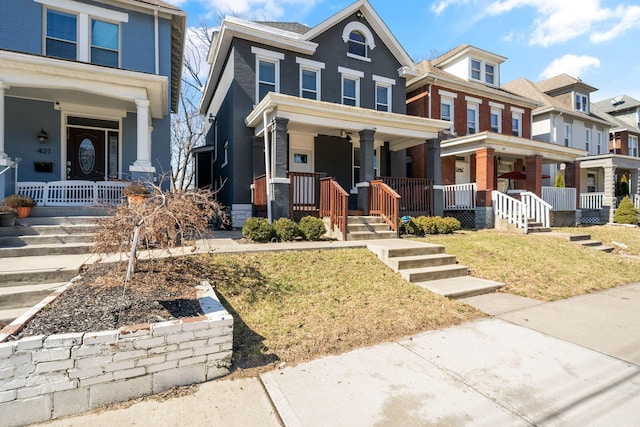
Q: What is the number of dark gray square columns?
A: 3